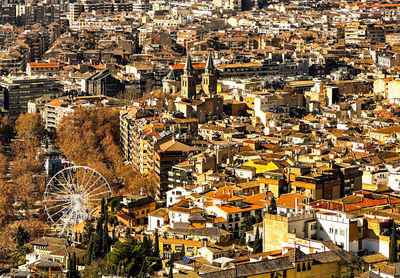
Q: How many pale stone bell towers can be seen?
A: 2